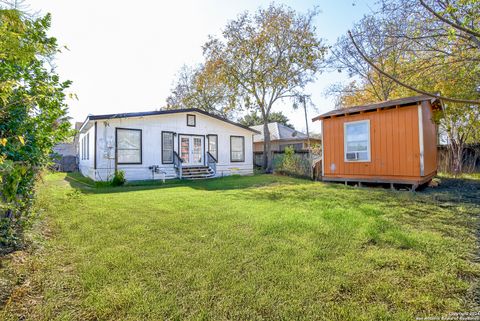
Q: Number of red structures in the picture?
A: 1